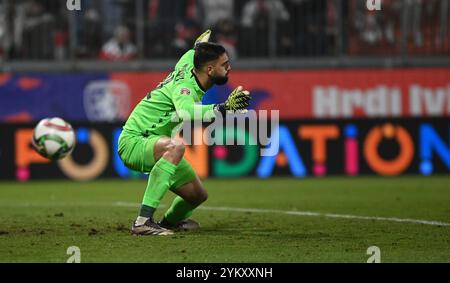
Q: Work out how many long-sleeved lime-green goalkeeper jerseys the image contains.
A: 1